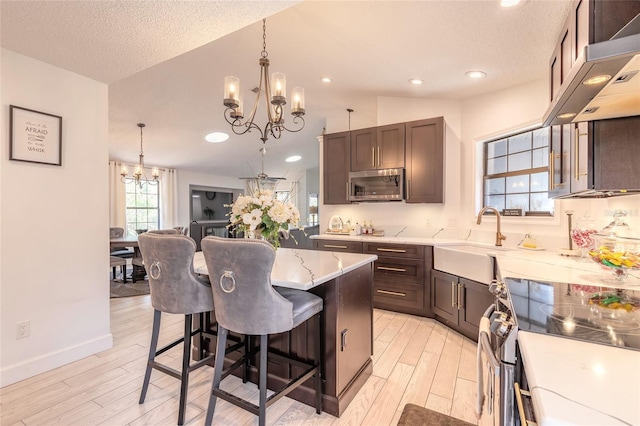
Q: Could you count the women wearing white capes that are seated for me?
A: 0